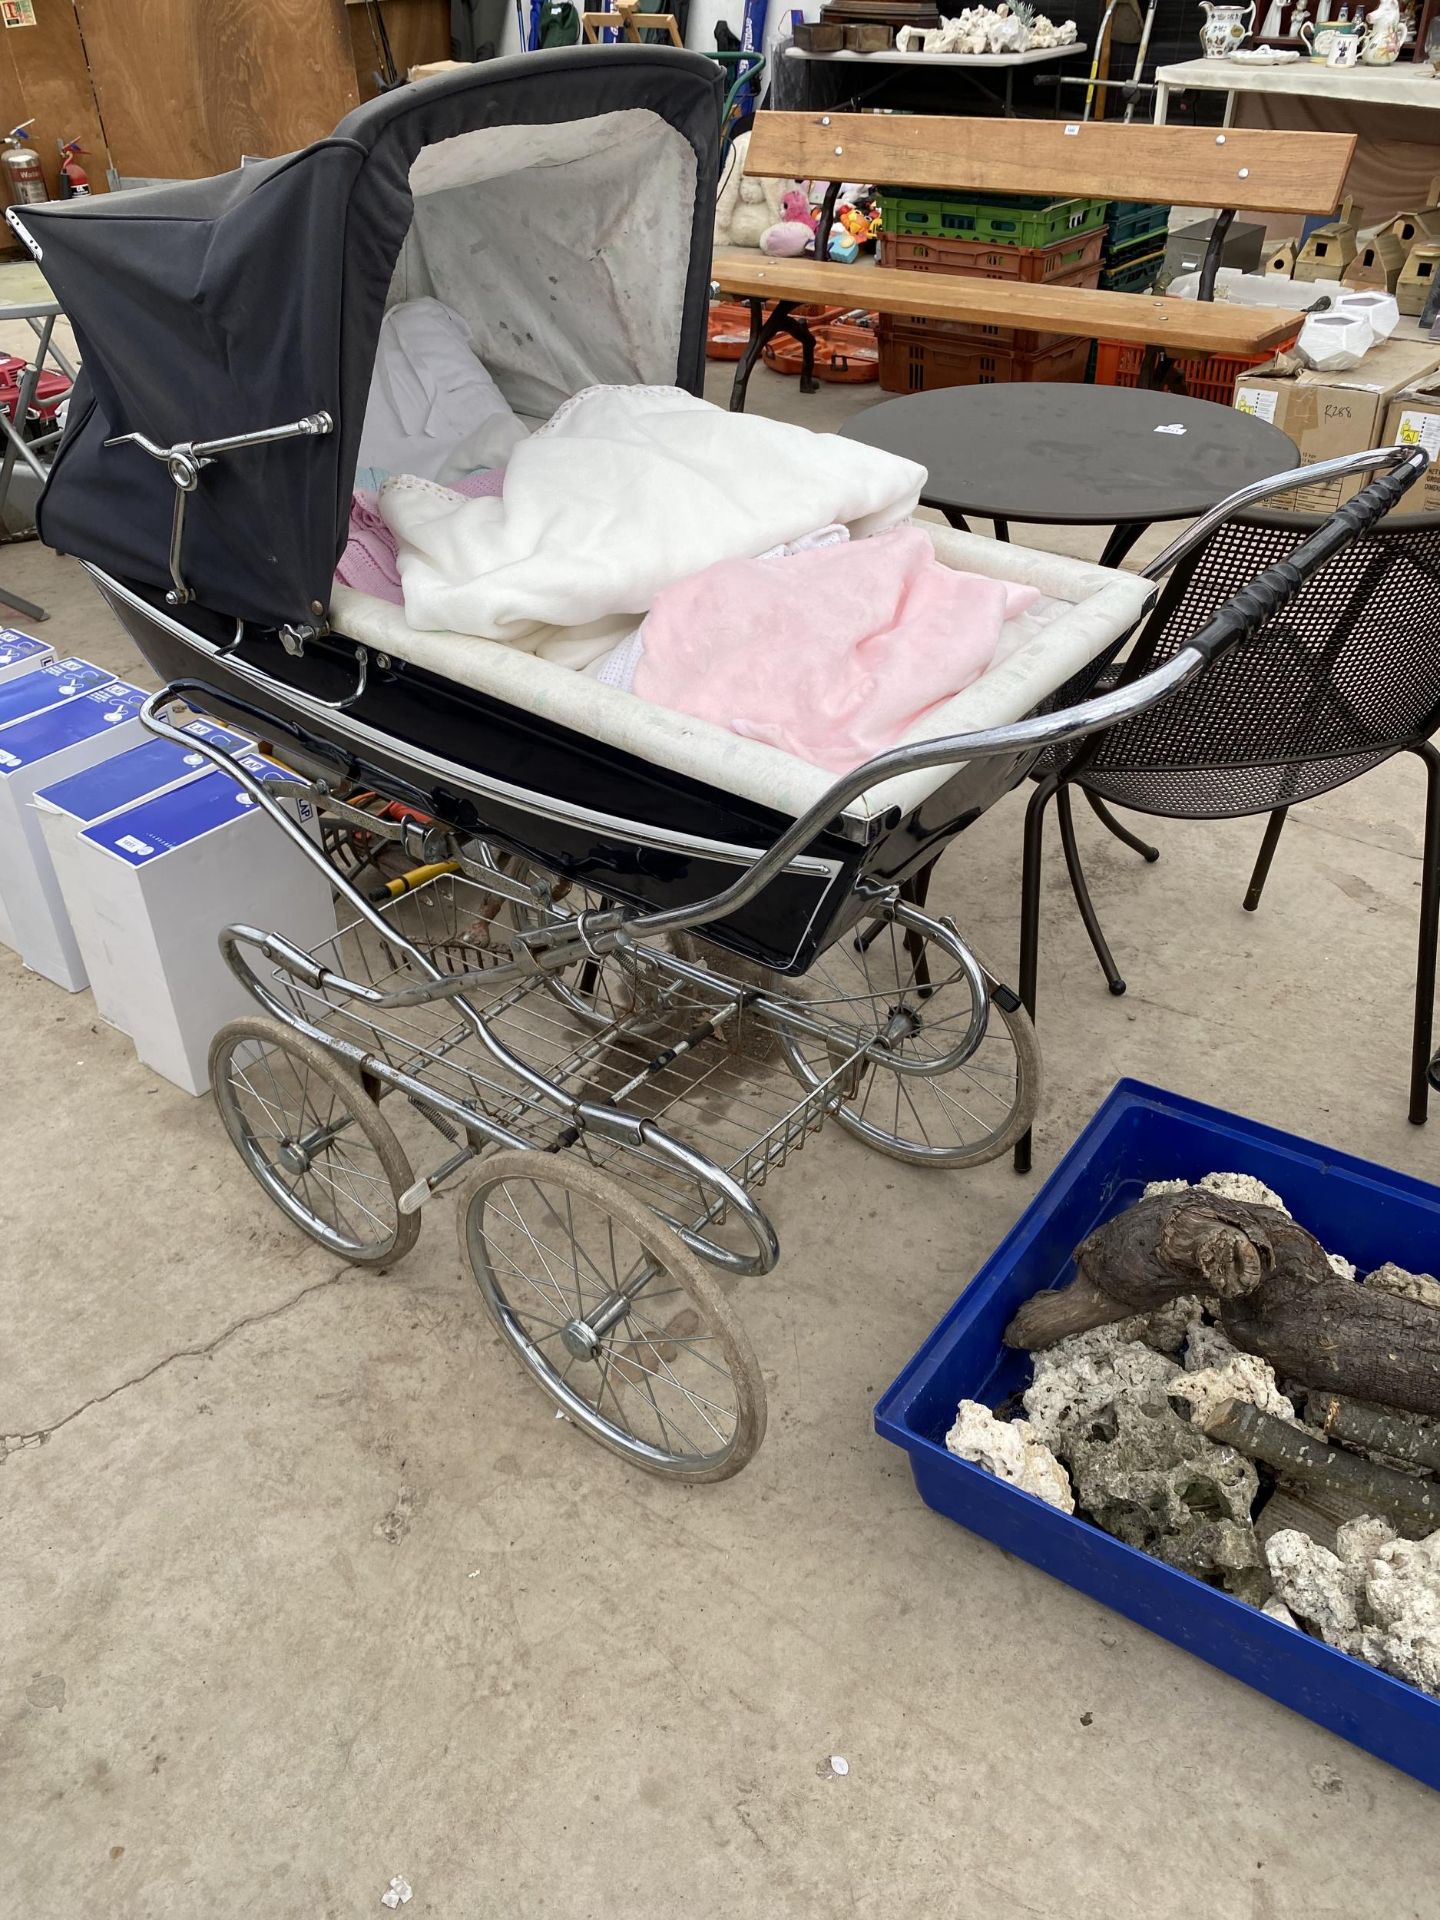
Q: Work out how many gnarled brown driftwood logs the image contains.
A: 1